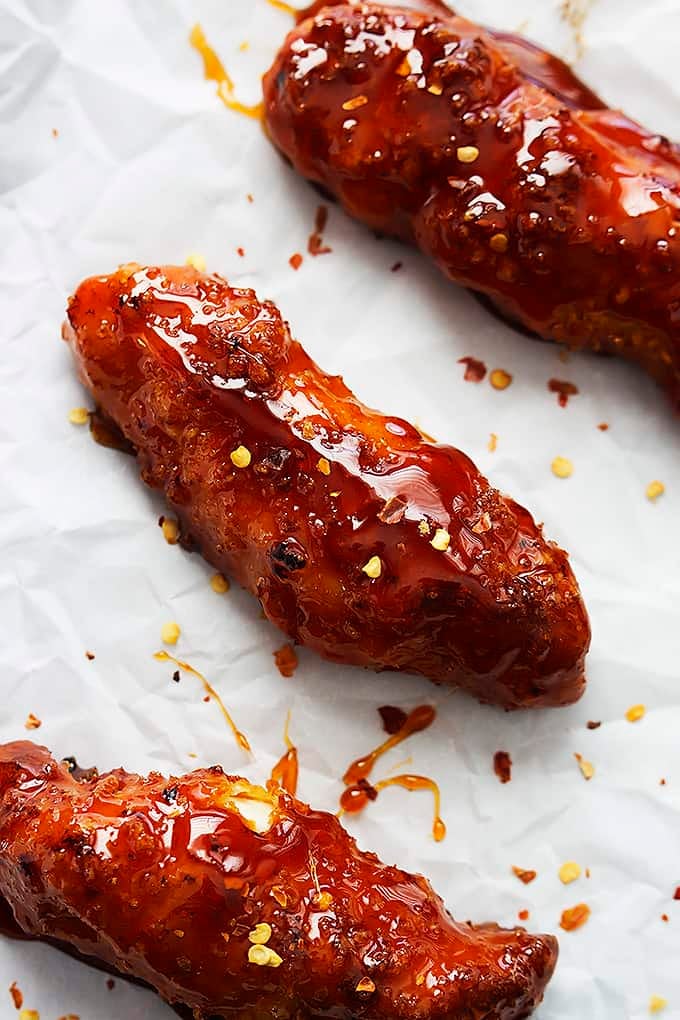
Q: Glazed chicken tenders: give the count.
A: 3